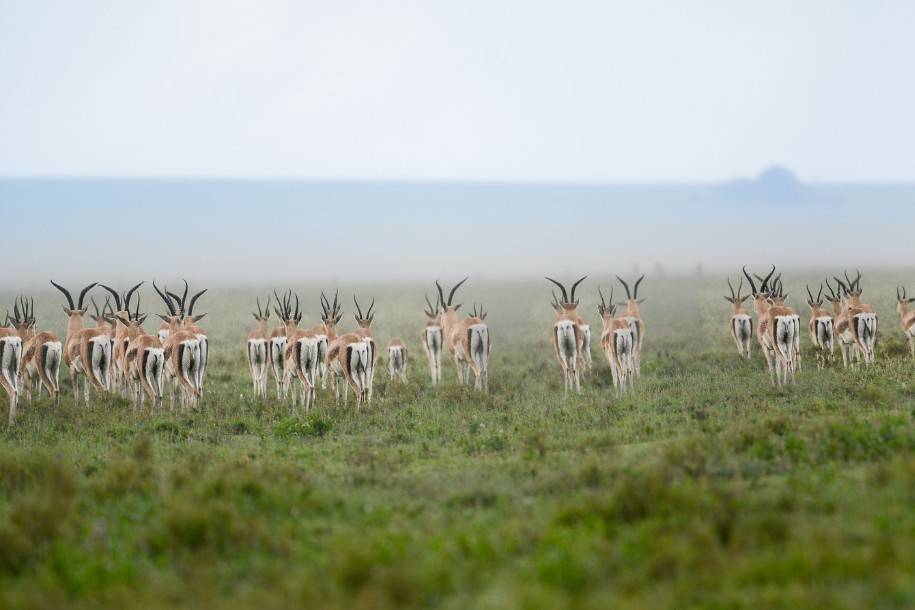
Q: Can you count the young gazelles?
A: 1